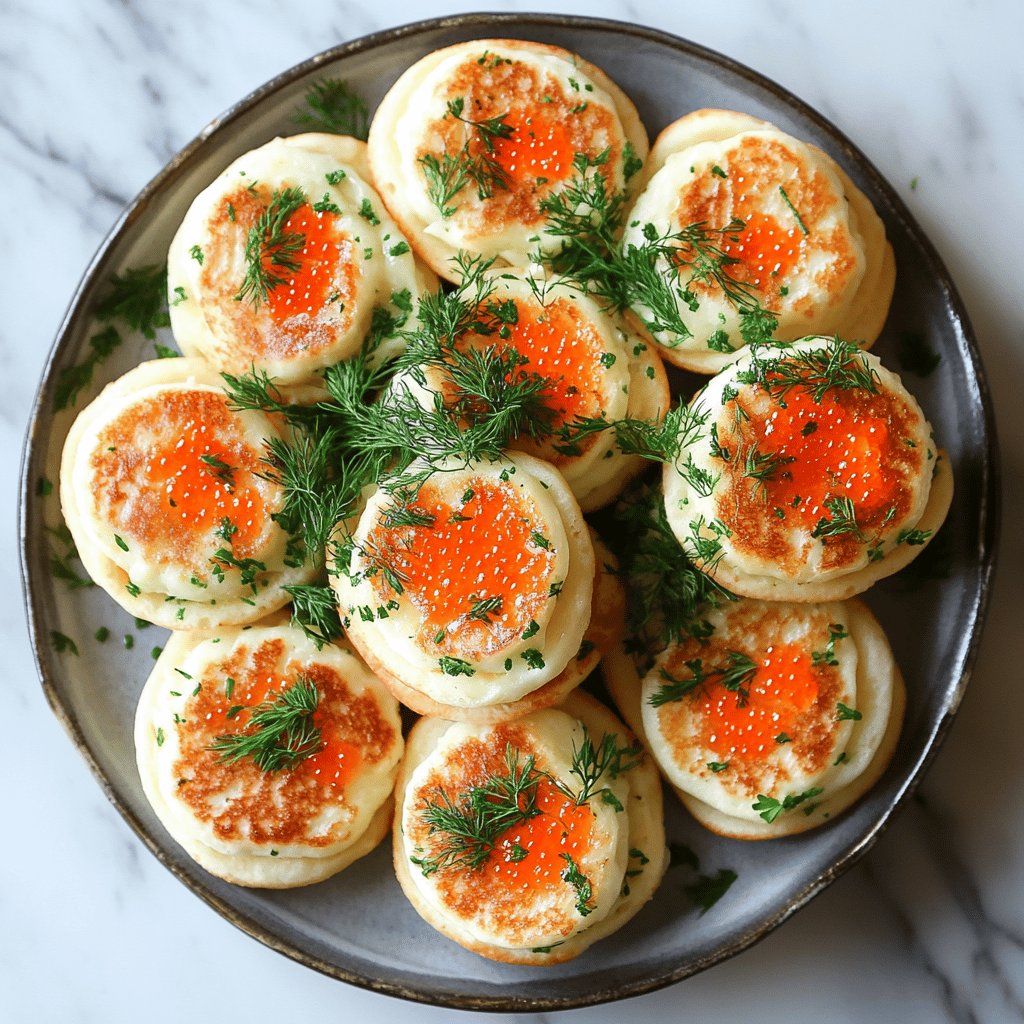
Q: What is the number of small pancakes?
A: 10